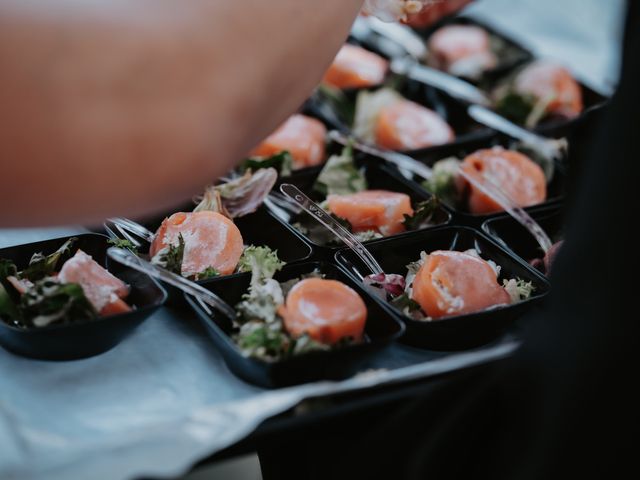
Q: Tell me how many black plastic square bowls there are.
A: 12